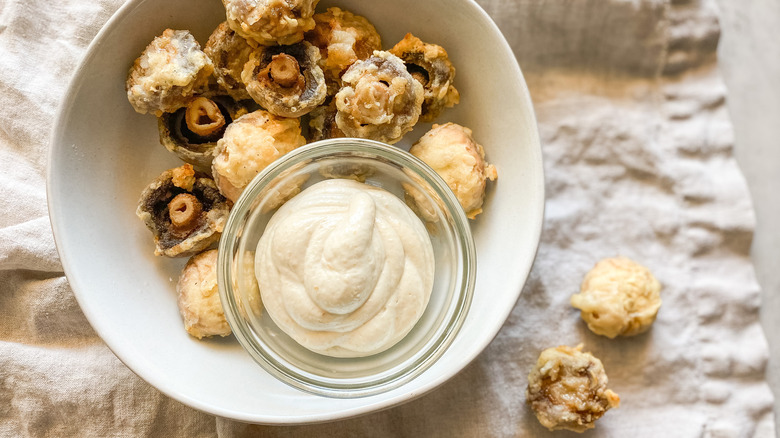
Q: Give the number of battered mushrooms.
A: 15